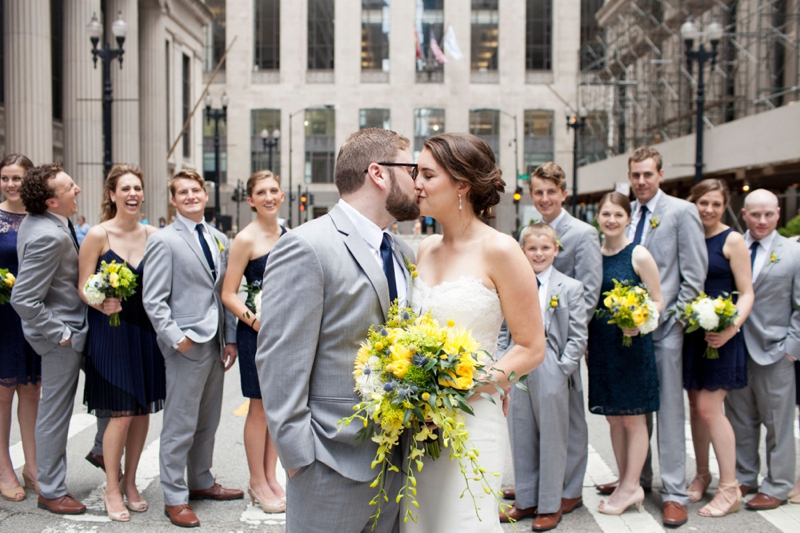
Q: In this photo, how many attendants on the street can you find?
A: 11